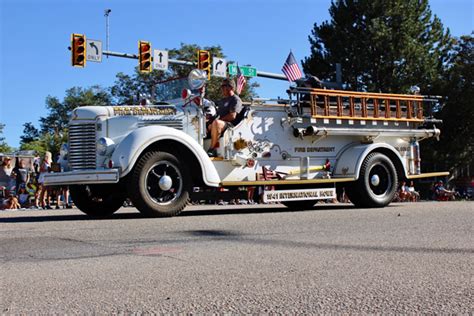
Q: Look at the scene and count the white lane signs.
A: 3